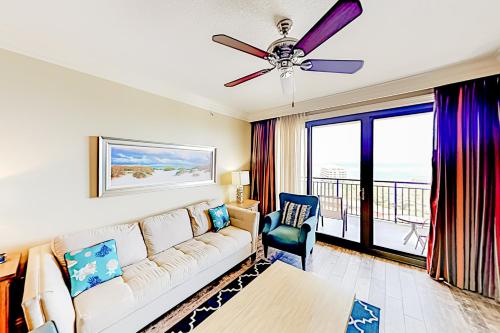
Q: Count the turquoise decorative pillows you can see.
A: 2